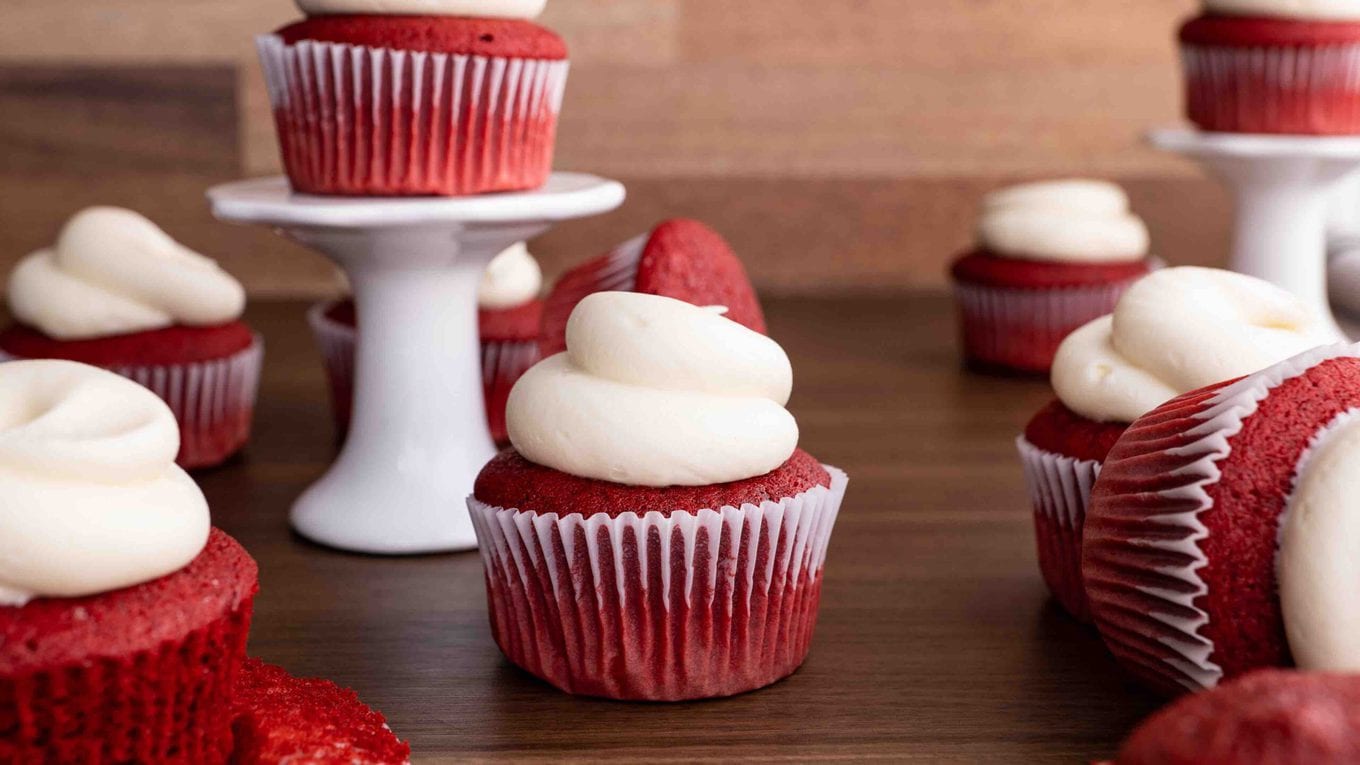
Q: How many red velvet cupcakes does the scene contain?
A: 11